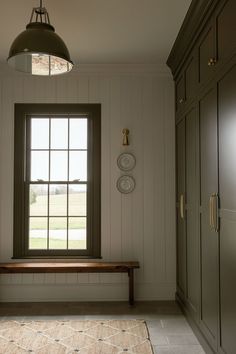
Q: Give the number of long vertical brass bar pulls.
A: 3